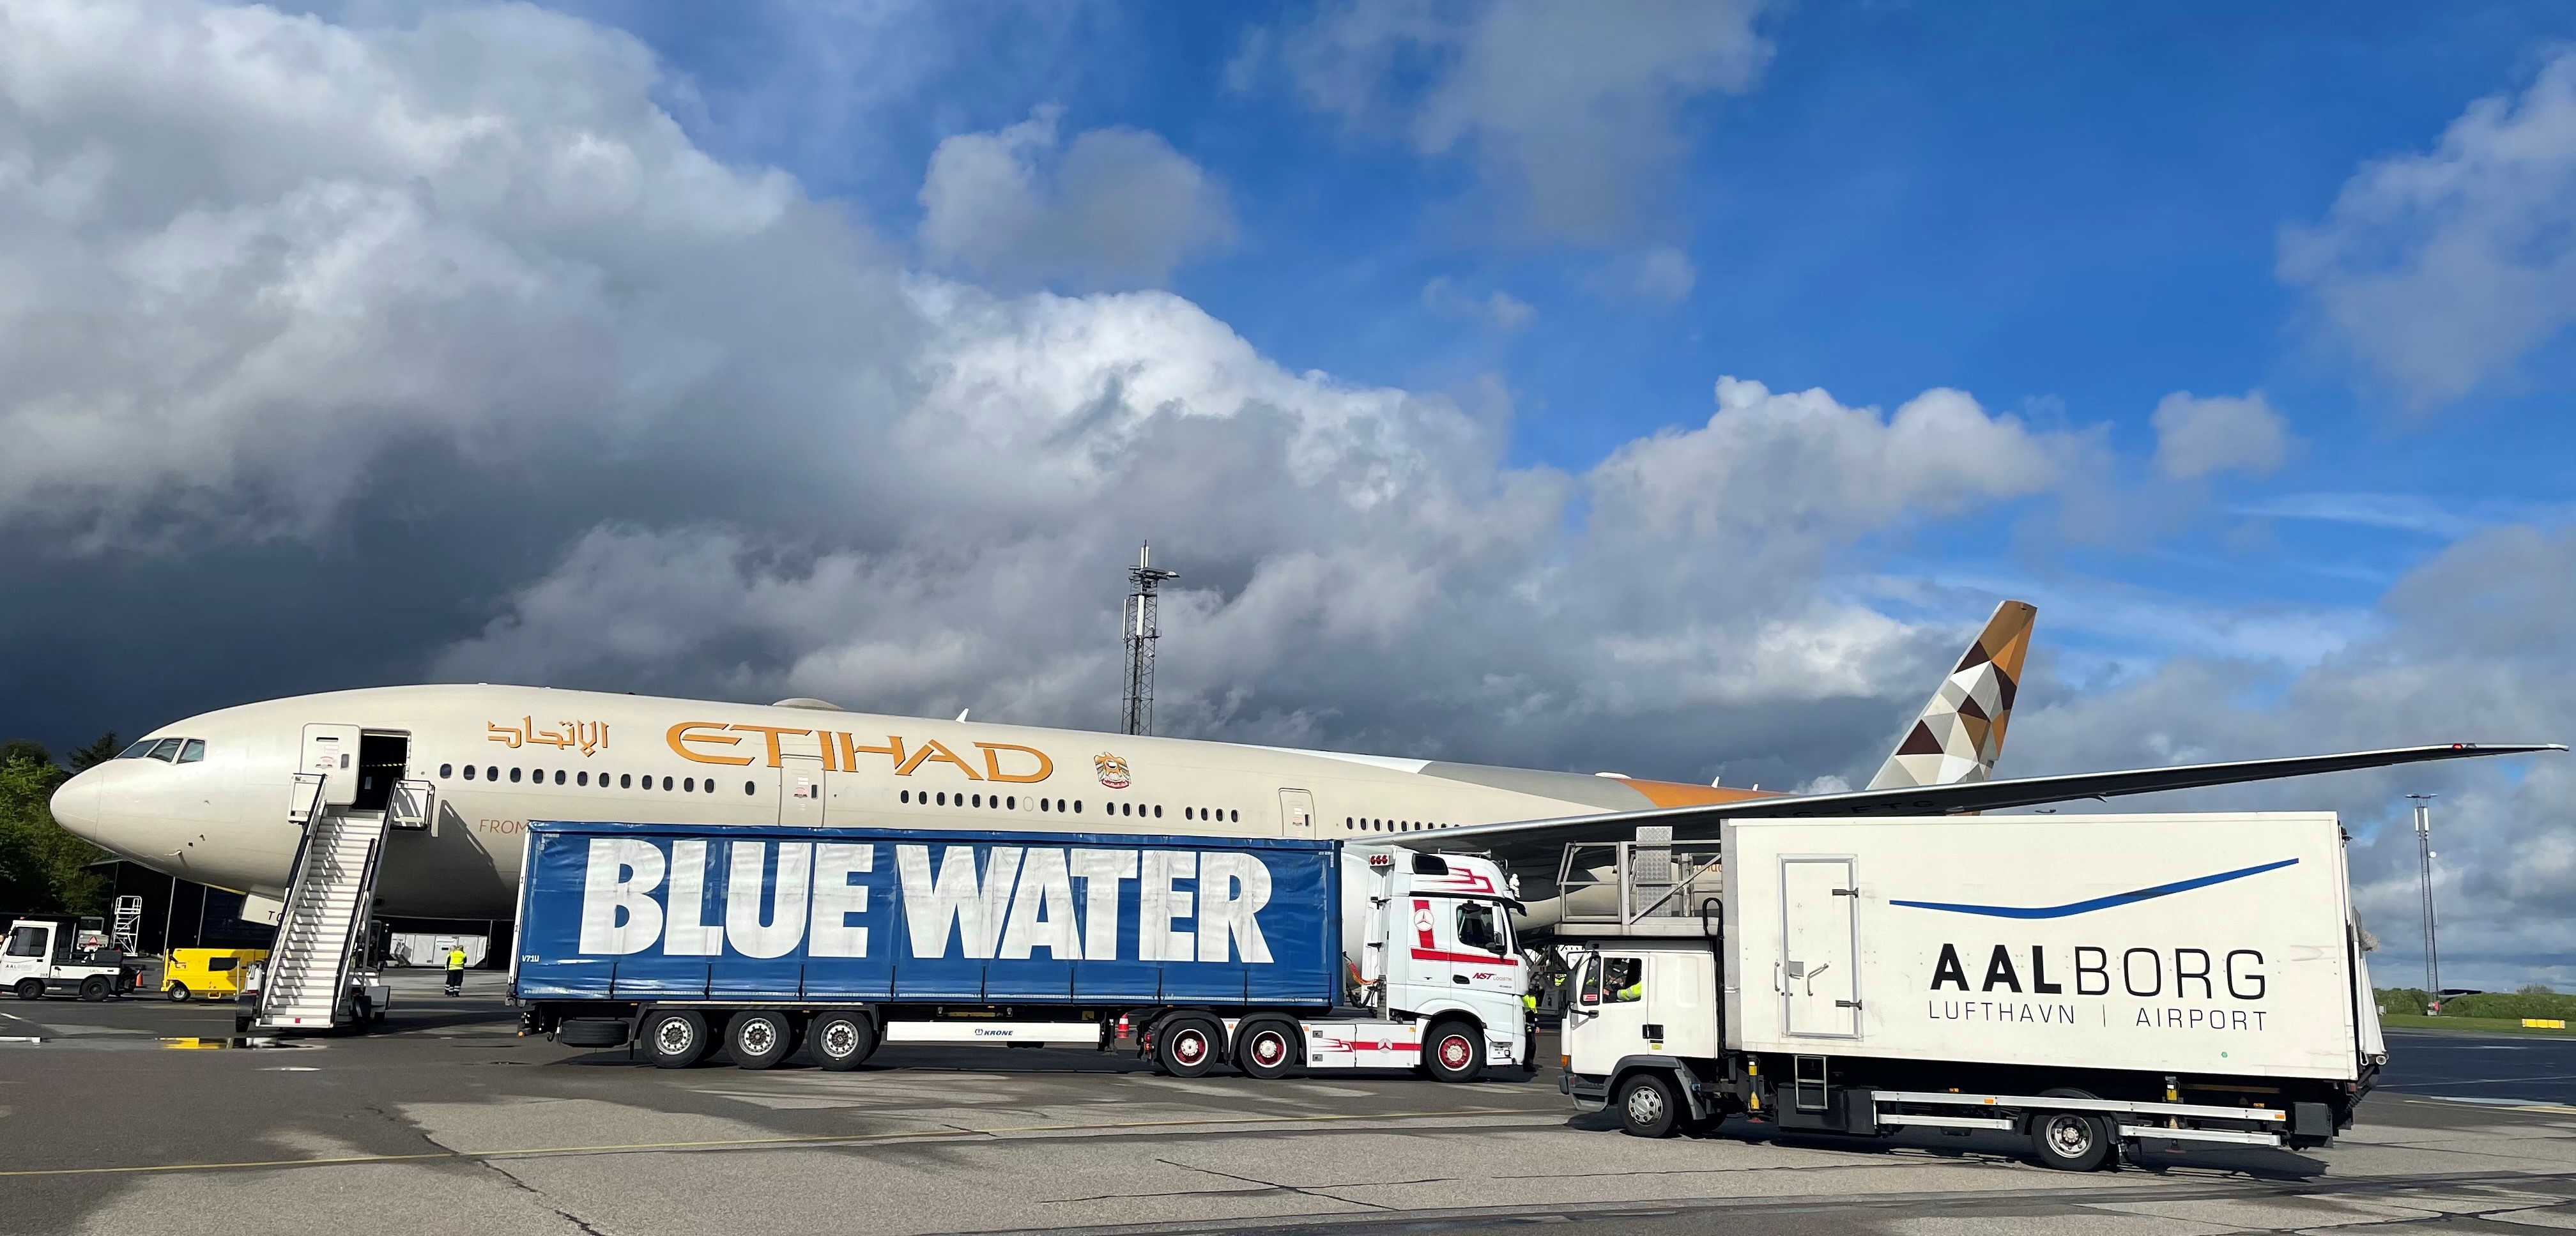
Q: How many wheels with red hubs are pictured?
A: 3